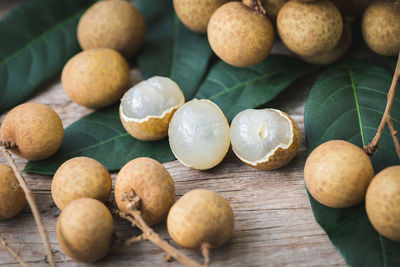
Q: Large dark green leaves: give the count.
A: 4